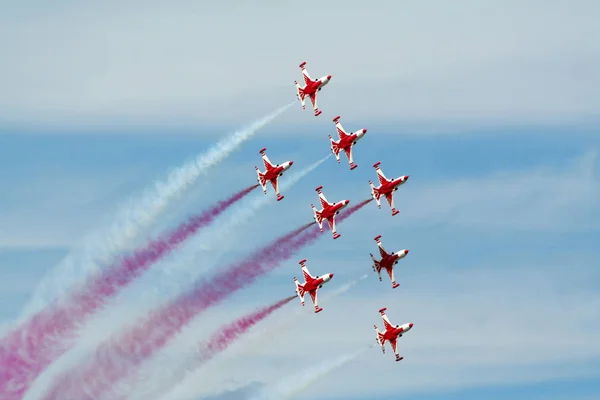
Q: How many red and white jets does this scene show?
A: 8